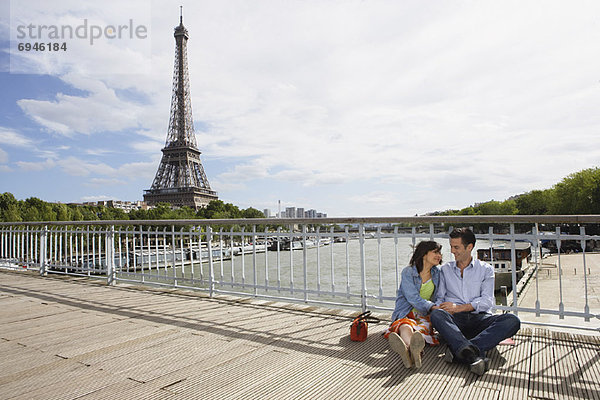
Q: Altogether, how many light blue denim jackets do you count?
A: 1